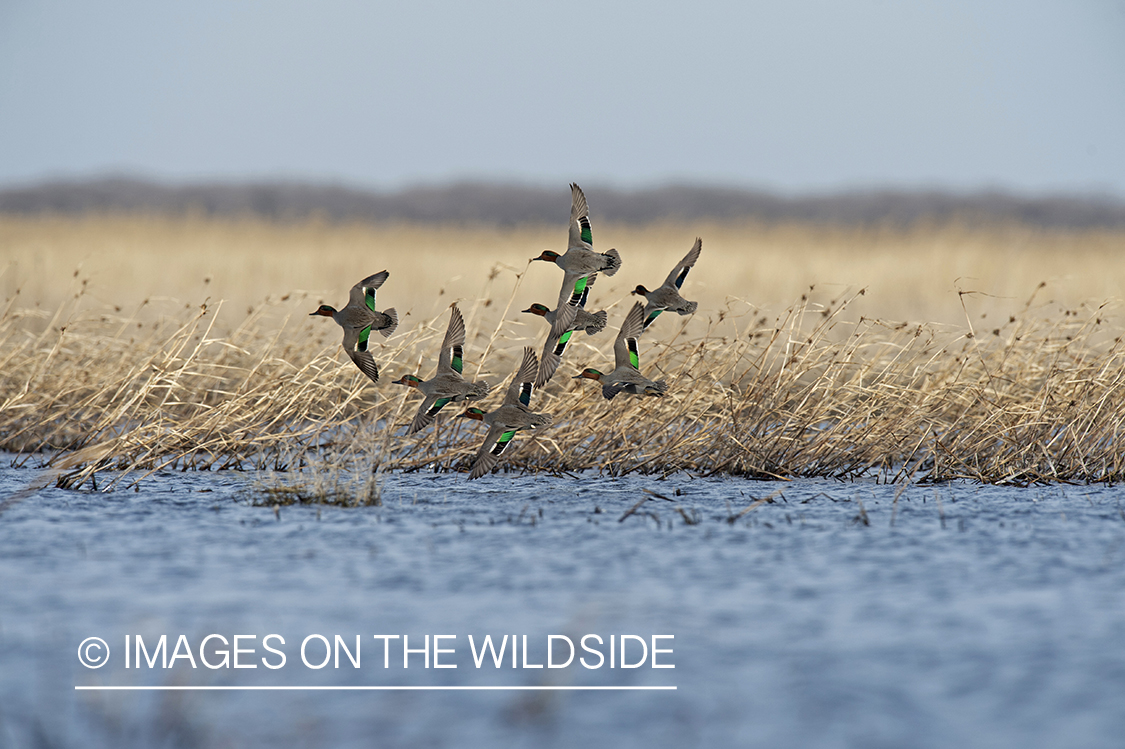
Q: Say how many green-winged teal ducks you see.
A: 7